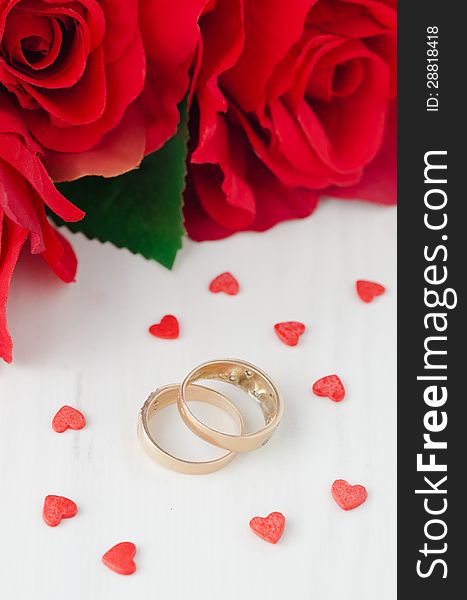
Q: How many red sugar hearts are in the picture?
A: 10